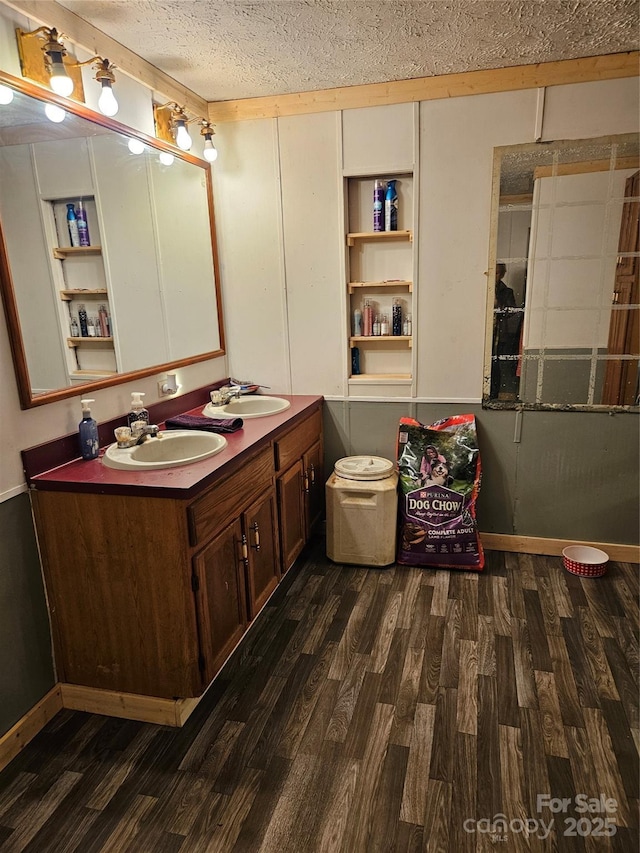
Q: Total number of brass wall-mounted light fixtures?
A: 2